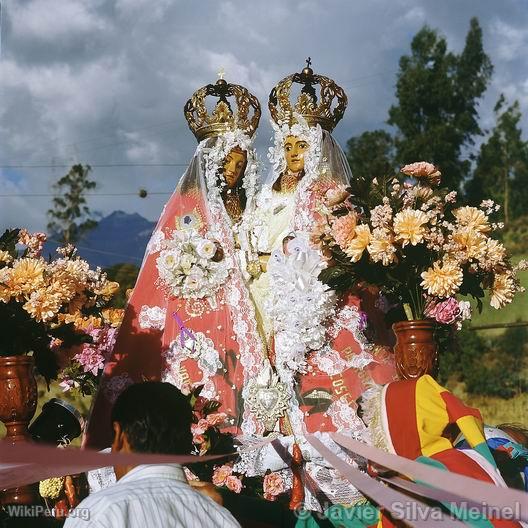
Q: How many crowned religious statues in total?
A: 2